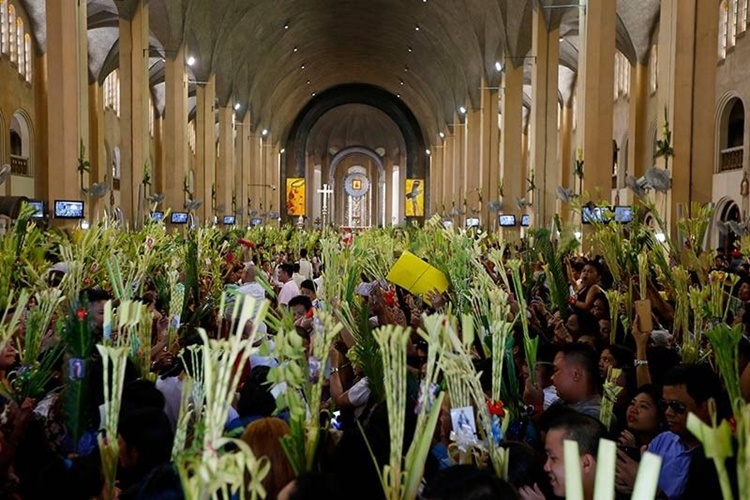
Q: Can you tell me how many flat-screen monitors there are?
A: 12